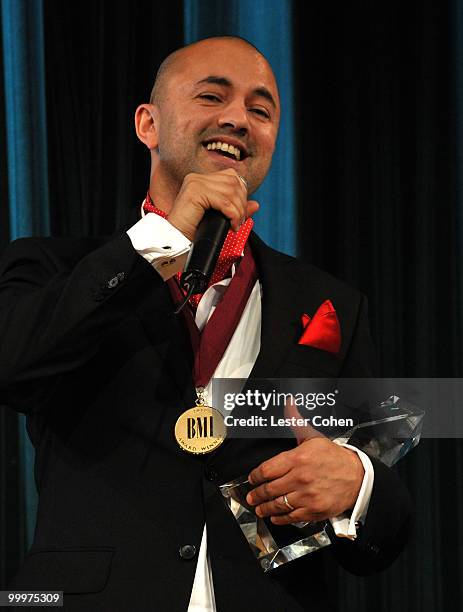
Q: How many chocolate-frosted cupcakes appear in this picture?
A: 0